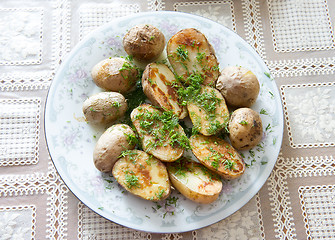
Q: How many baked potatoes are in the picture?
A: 13